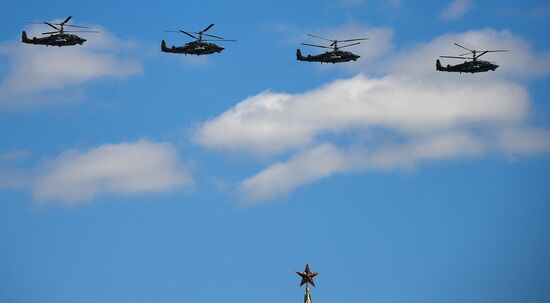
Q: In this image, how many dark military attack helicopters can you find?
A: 4